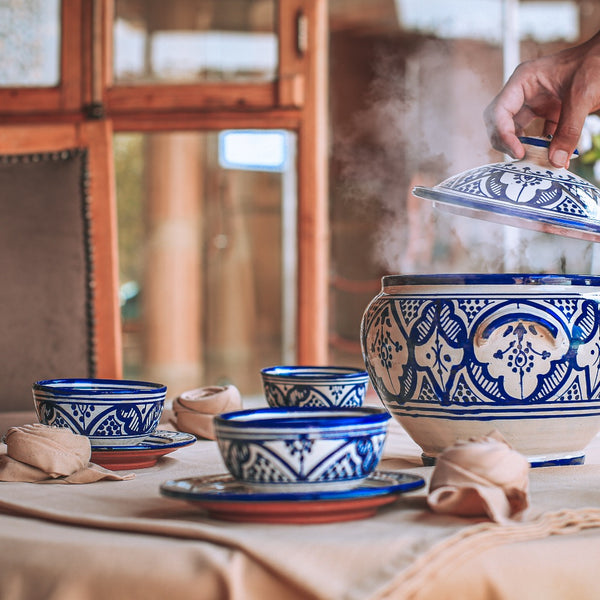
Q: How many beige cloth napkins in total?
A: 3